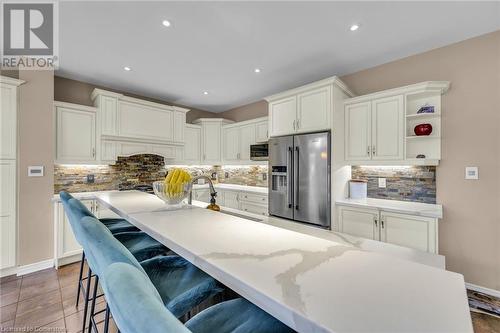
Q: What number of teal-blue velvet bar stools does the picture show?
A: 4